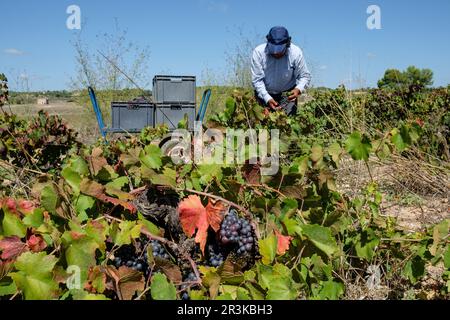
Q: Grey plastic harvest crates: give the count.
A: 3